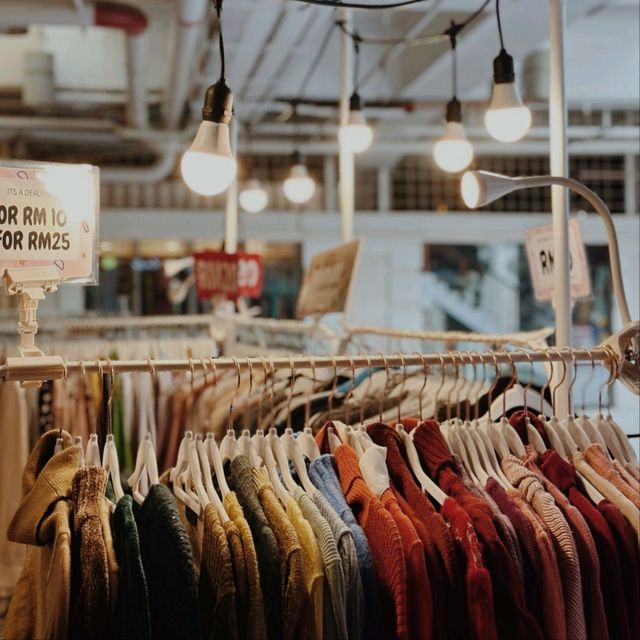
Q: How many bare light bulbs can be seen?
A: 6